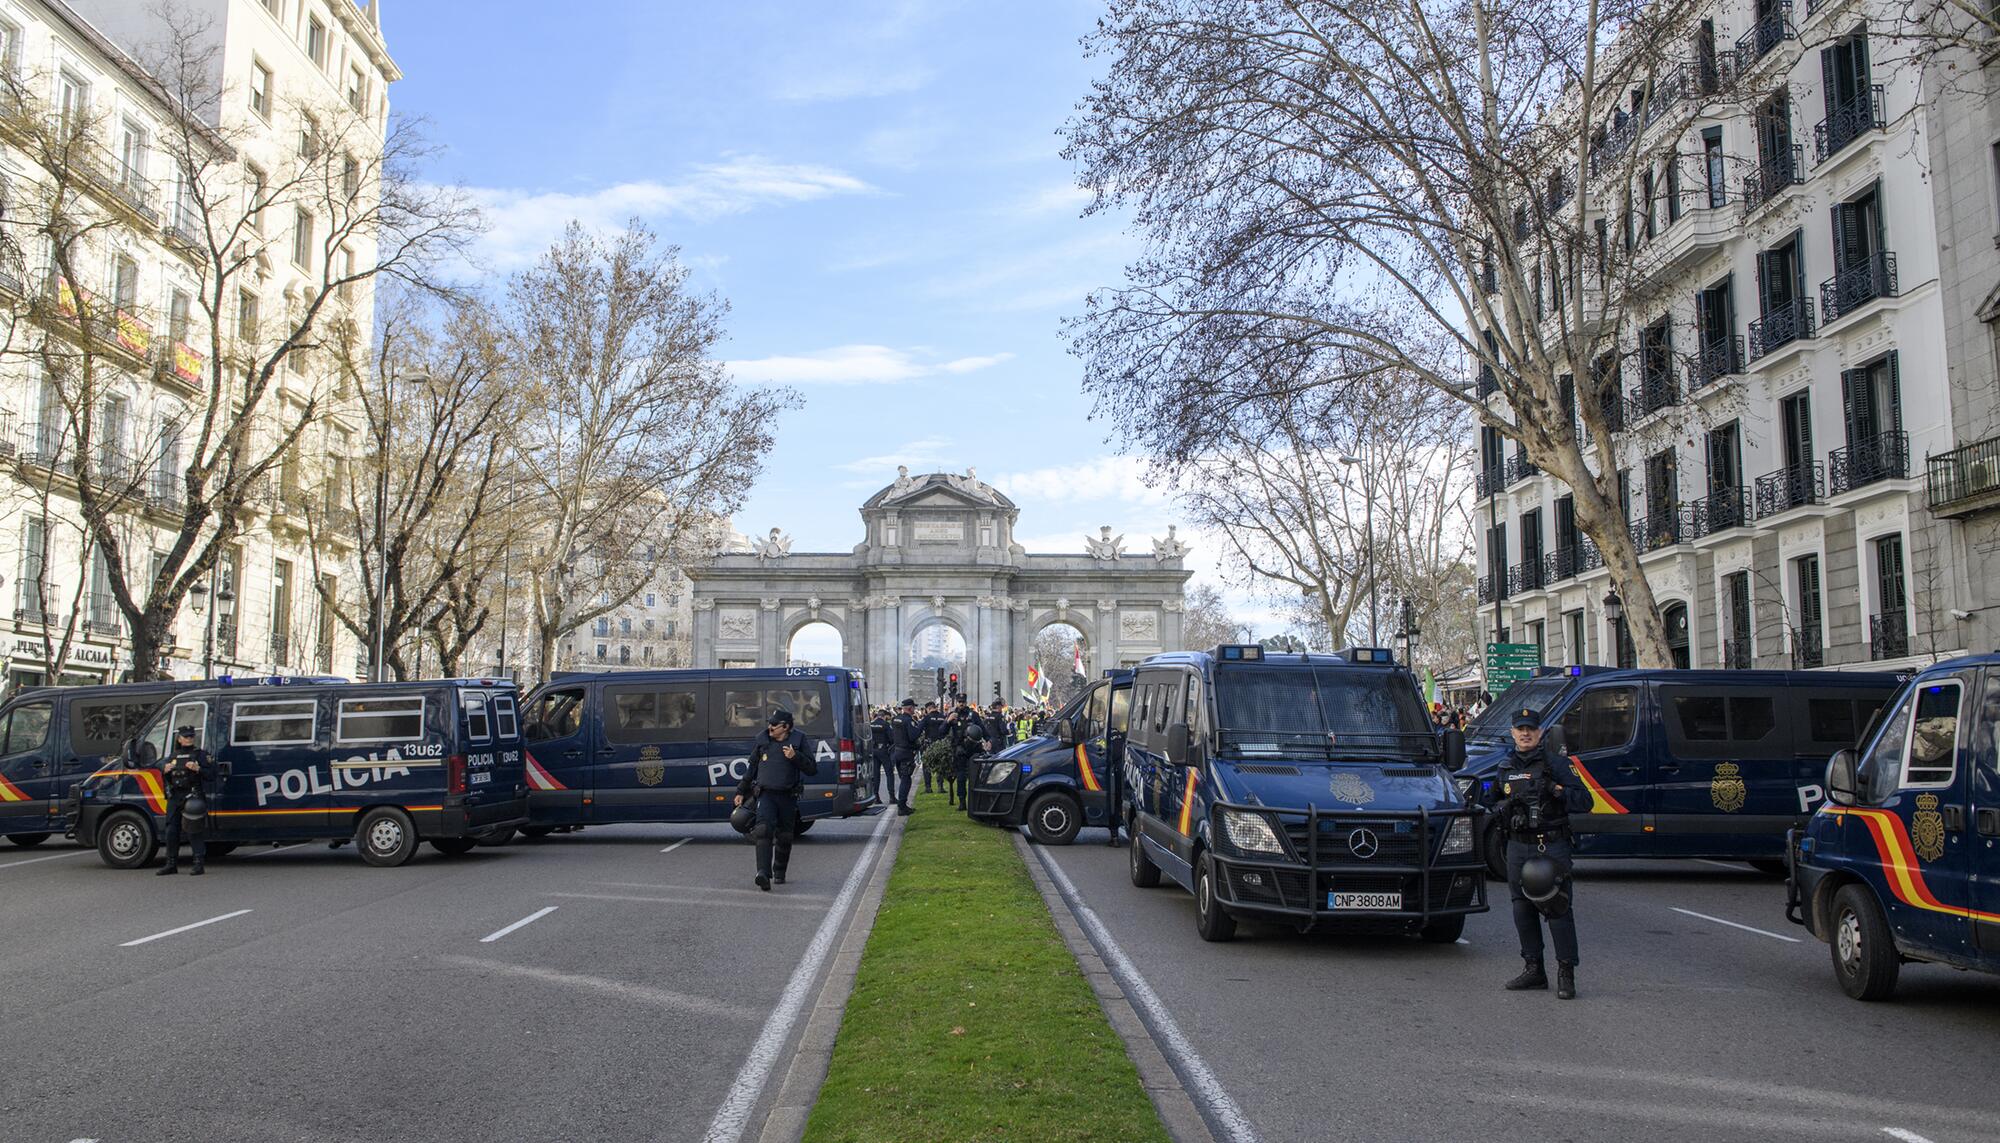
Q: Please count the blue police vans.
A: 7